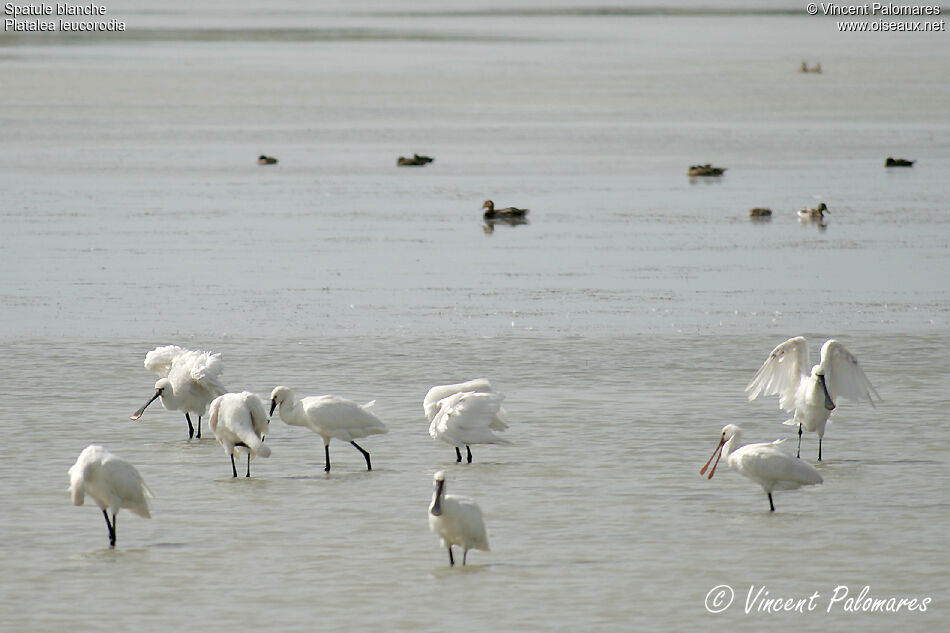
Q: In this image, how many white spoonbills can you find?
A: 8